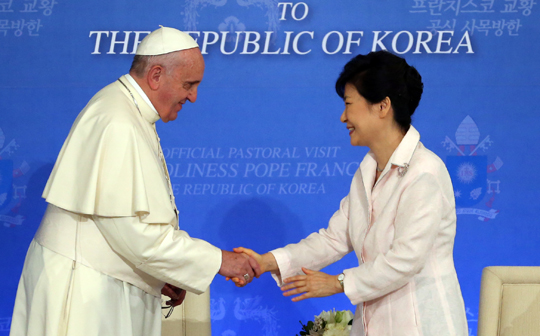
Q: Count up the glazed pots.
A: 0